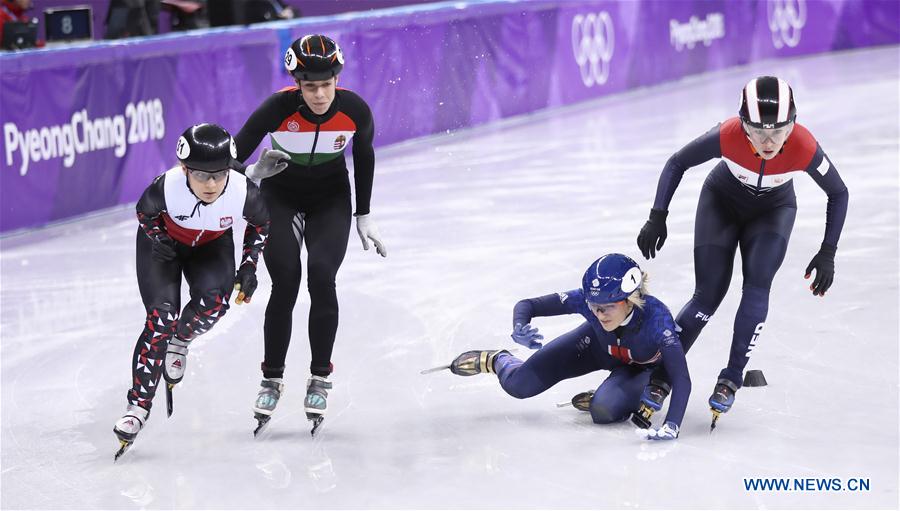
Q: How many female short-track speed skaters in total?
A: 4